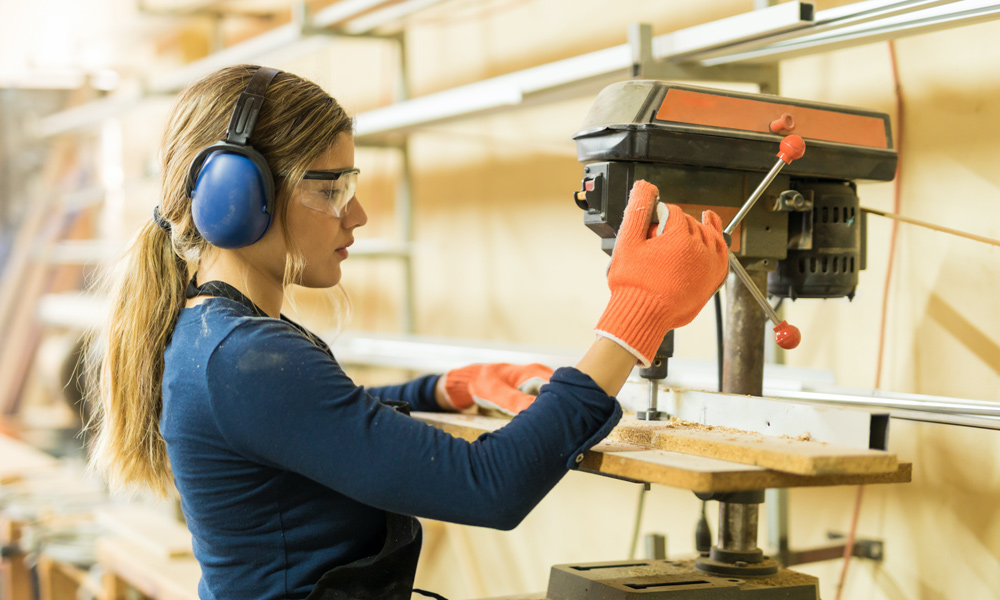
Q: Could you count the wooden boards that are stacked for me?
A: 2